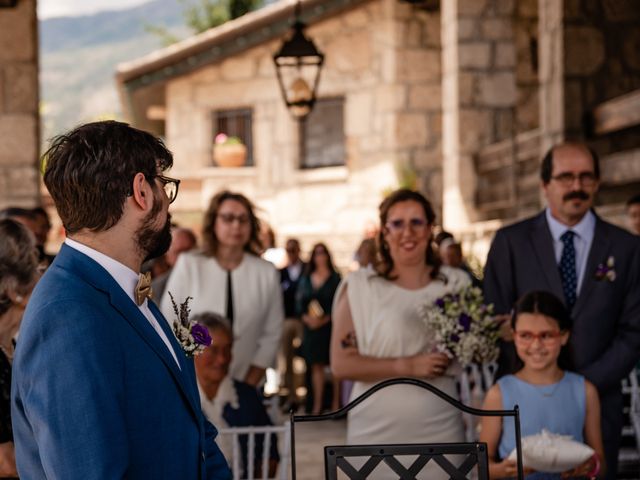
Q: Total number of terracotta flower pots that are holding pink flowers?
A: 1